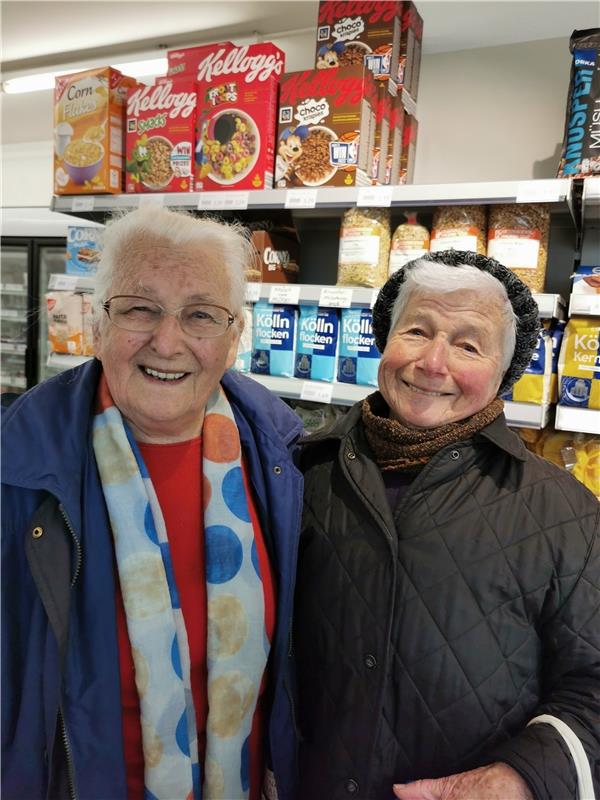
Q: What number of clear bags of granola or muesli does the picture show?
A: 4